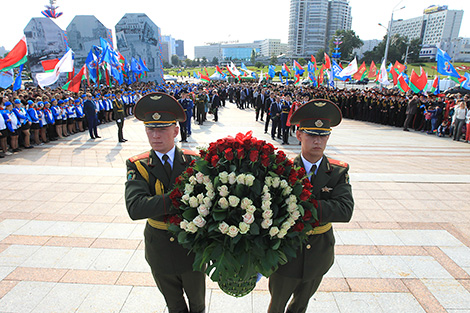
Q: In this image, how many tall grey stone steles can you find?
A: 3